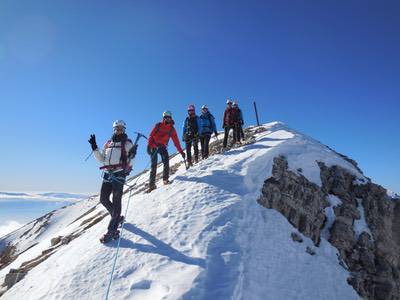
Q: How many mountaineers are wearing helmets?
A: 6